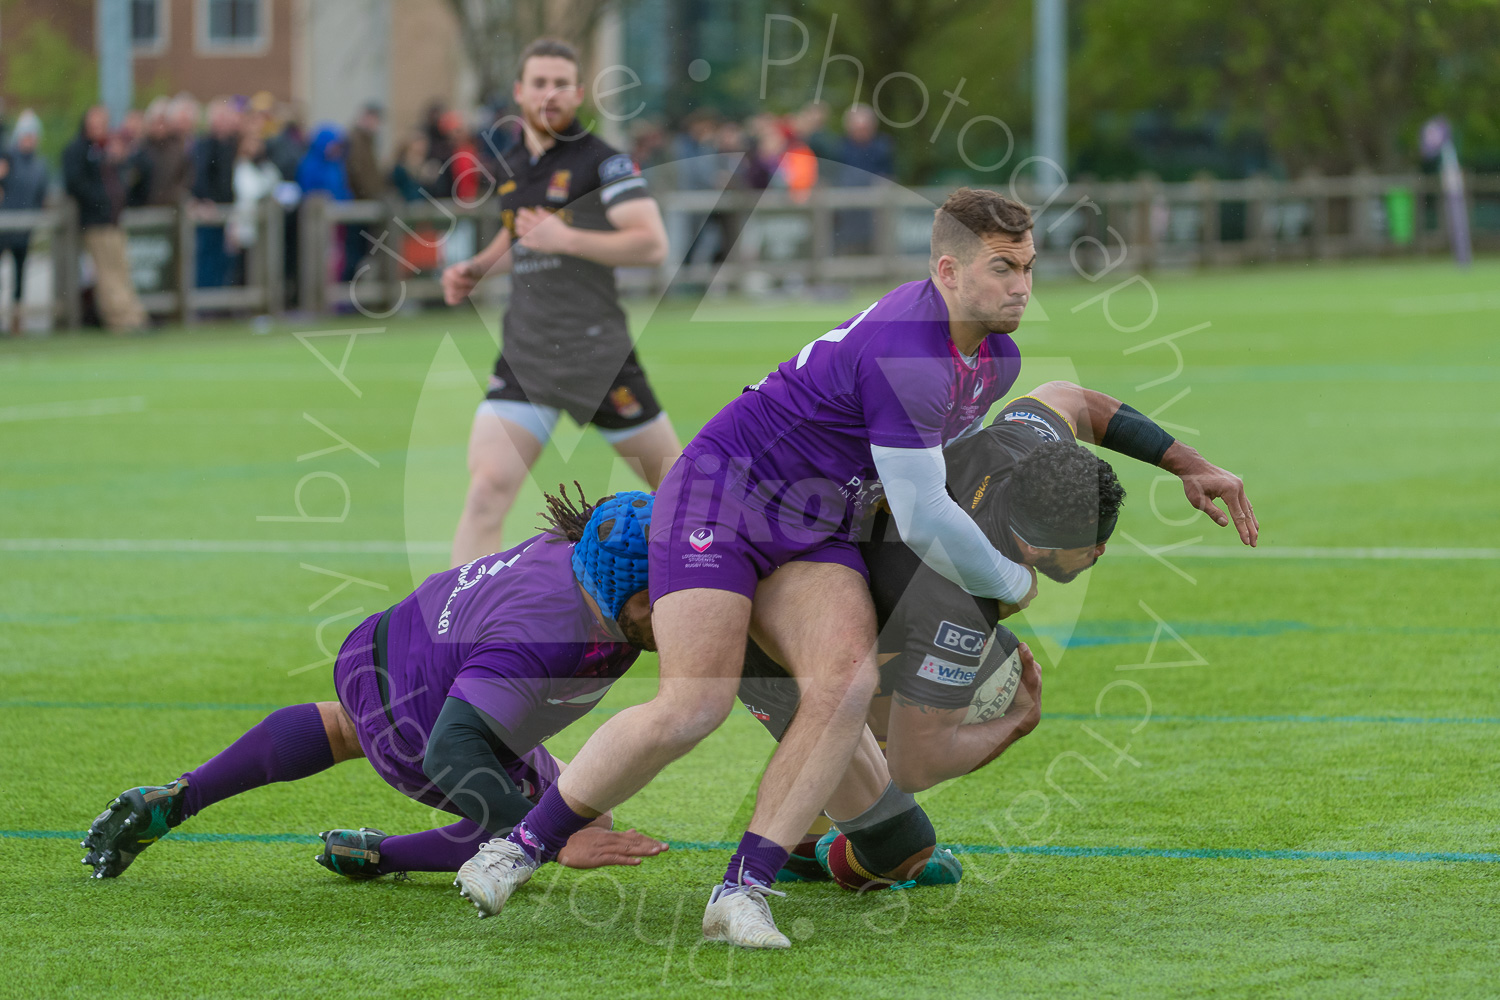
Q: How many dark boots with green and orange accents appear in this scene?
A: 2